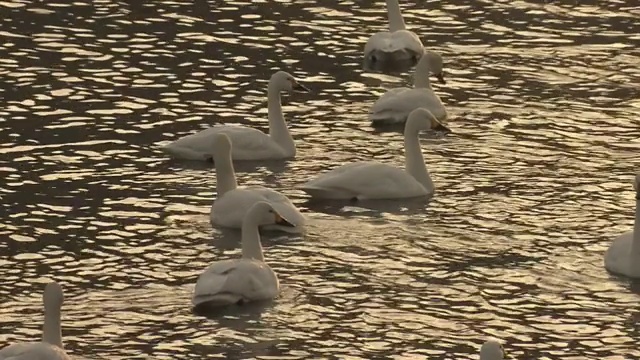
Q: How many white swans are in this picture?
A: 9